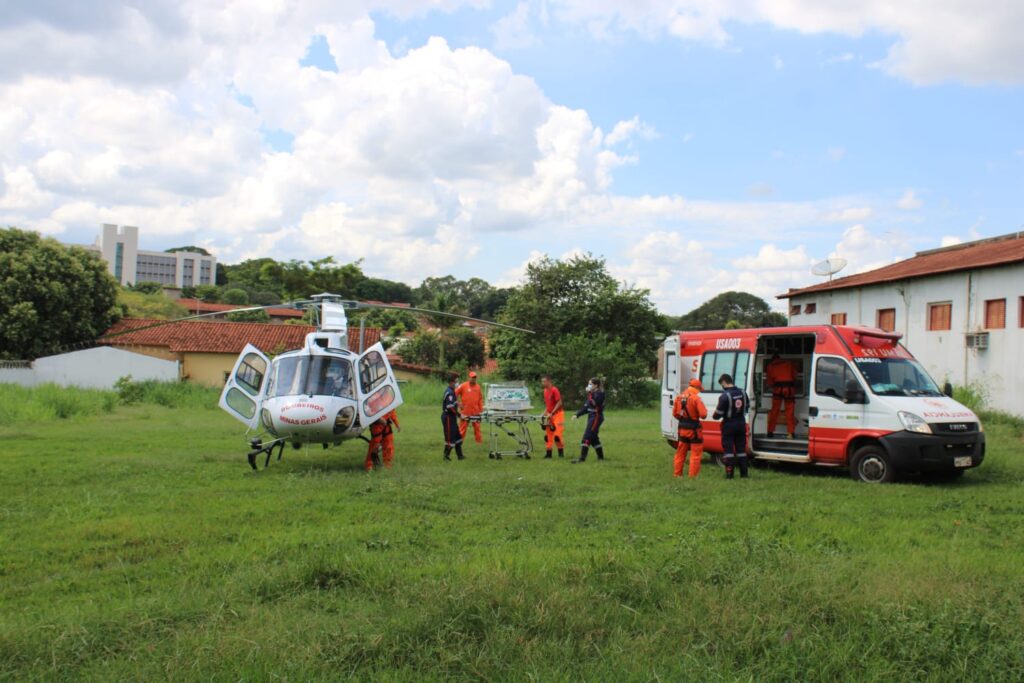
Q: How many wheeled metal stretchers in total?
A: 1